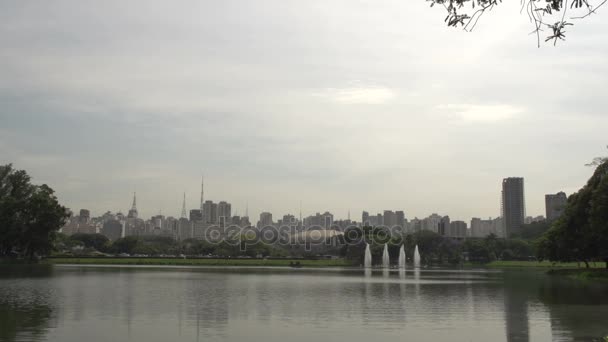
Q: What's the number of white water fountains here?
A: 4